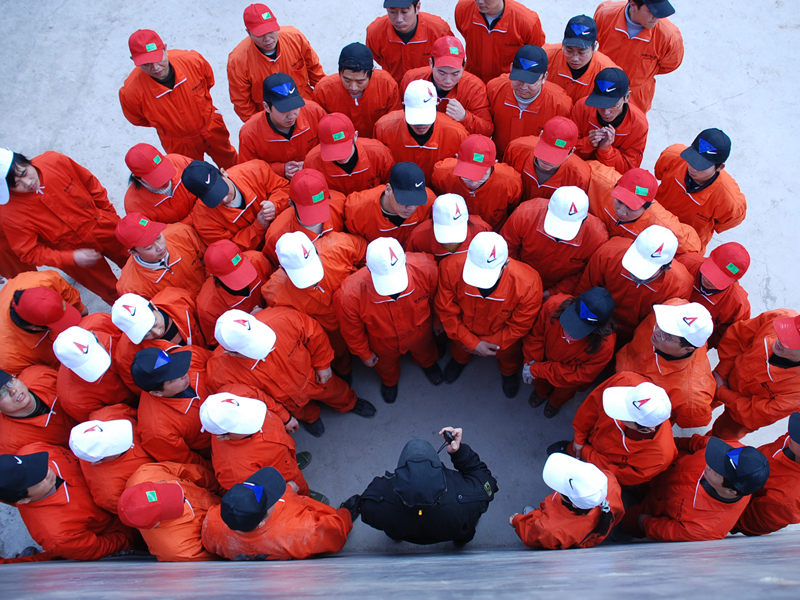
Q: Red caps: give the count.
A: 15